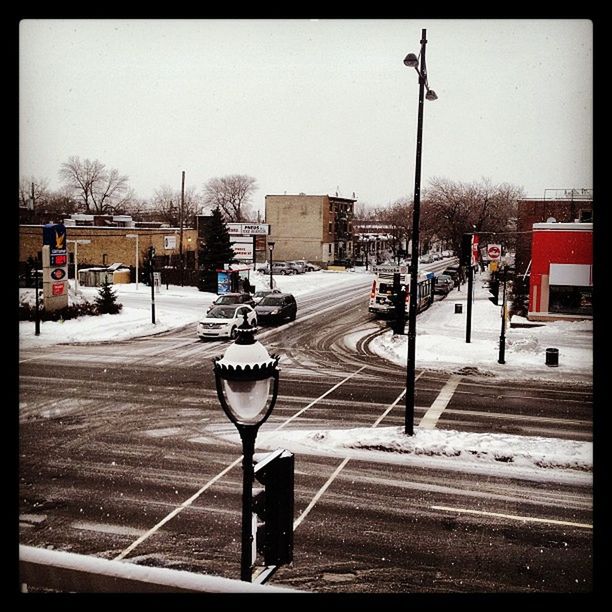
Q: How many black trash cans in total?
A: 2